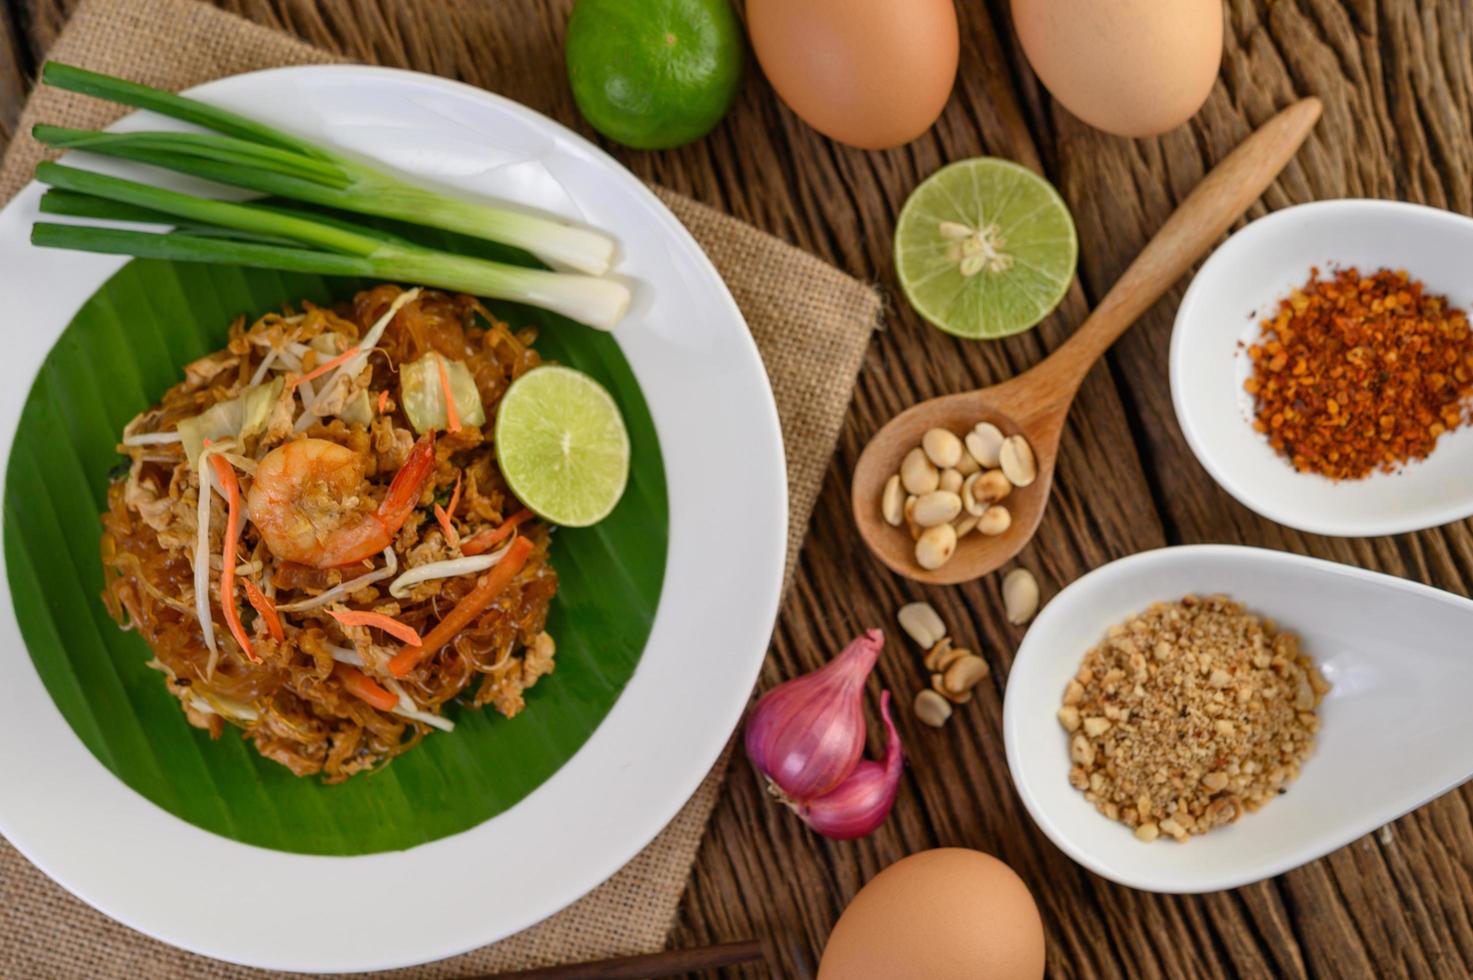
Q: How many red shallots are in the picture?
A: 2